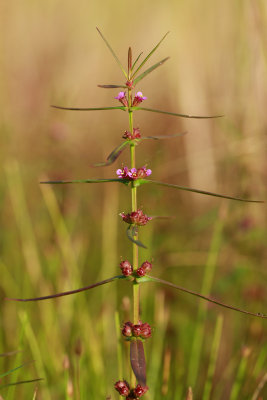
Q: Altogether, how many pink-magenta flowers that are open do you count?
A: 5